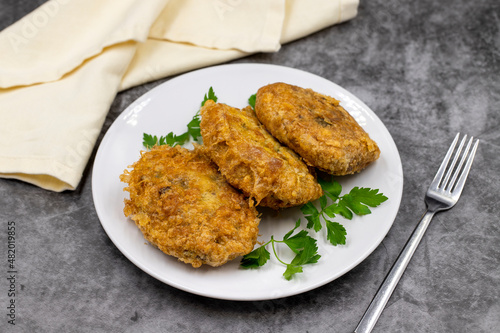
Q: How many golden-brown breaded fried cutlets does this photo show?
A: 3